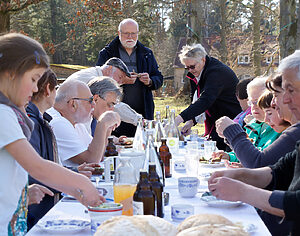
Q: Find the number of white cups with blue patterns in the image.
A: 3